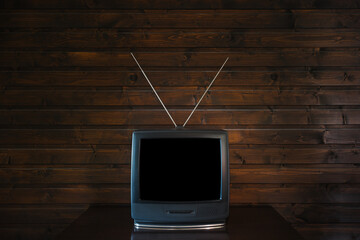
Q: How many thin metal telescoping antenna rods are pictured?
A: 2